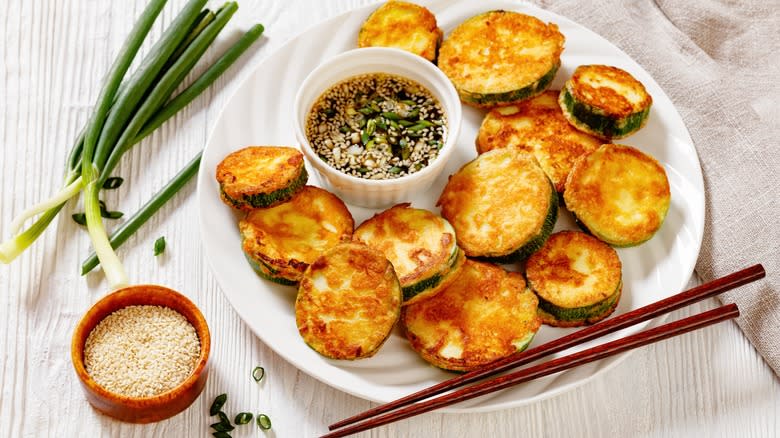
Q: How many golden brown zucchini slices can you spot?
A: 12